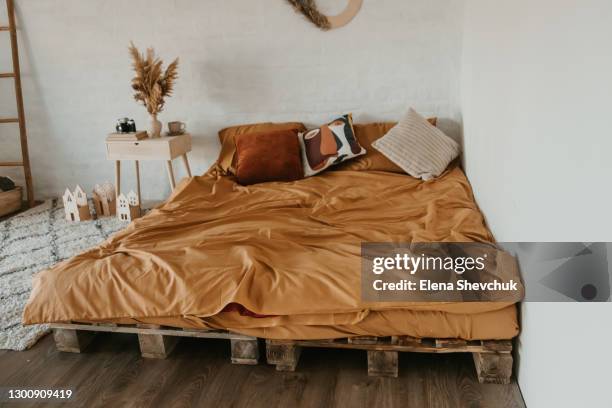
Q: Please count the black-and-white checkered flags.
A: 0